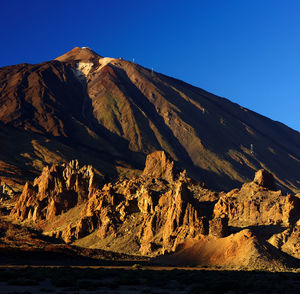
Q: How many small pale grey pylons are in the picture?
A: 4